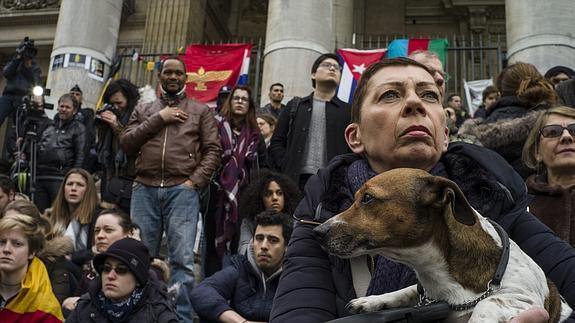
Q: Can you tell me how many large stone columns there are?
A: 3